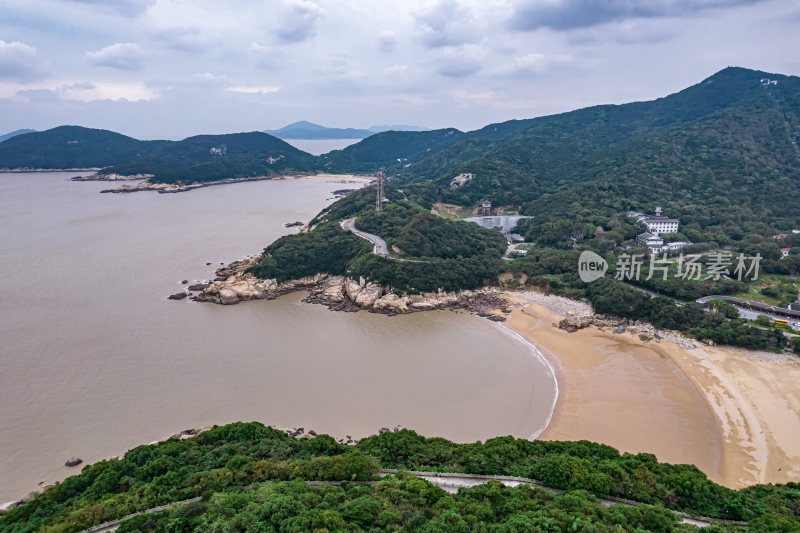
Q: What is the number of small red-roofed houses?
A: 2